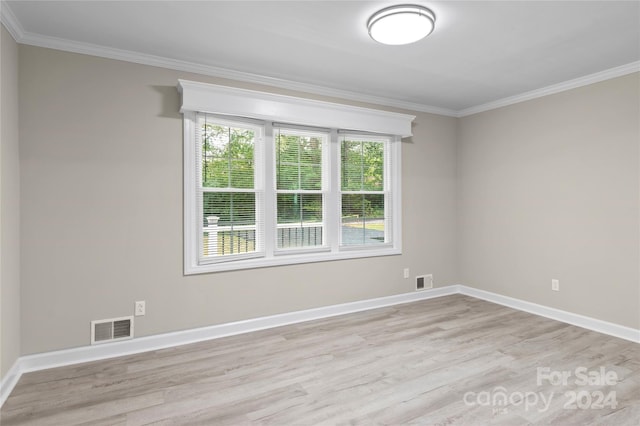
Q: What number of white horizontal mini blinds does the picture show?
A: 3